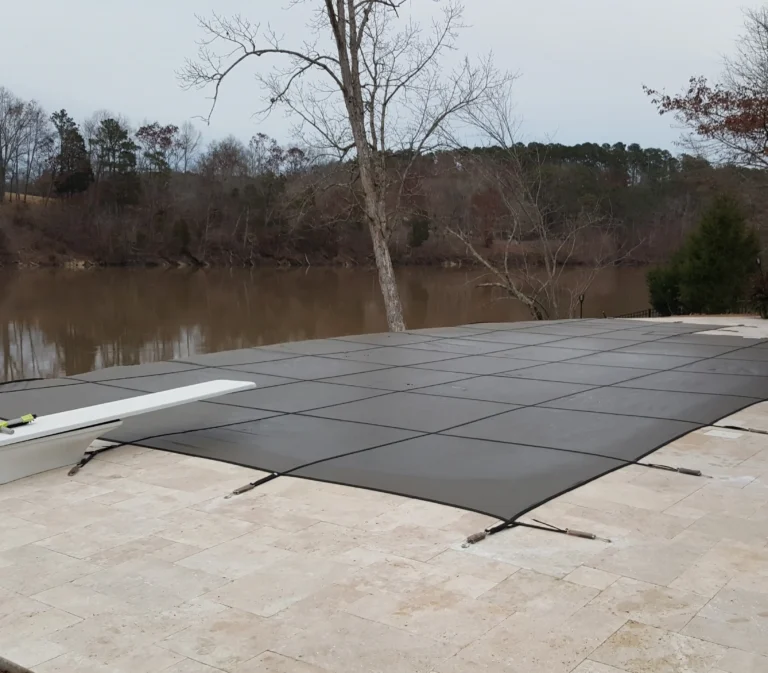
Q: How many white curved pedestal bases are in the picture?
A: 1